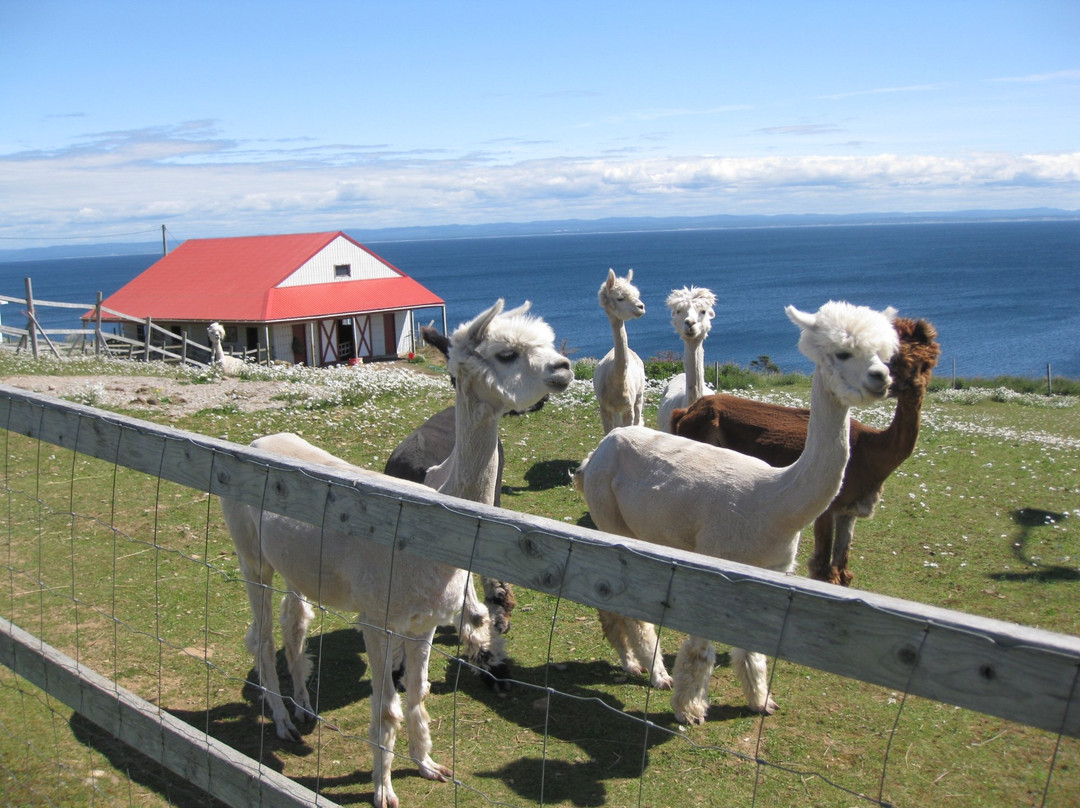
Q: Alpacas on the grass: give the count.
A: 7